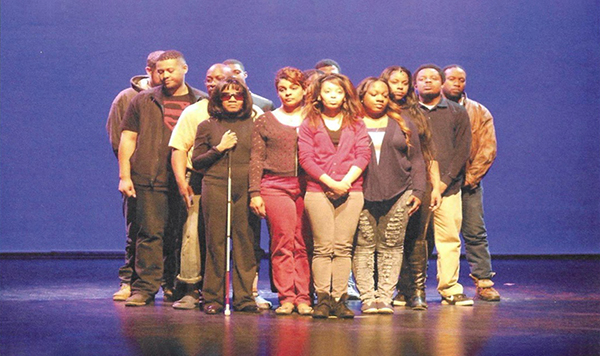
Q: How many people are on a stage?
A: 13